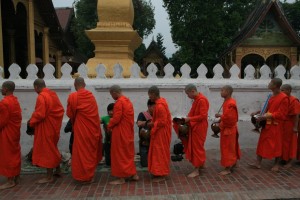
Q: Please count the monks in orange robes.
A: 9